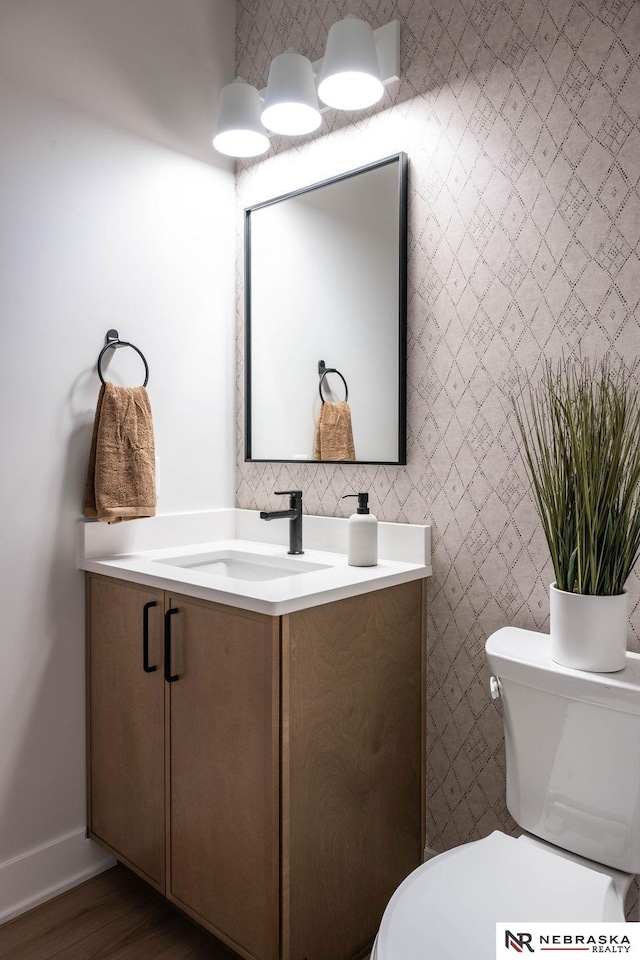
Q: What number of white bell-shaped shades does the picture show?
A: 3